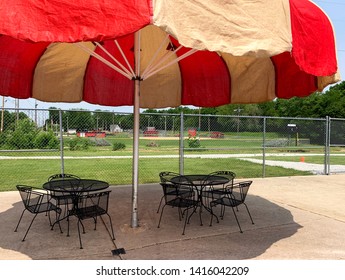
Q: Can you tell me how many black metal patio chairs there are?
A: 7